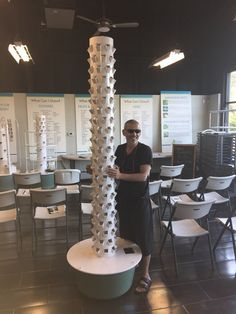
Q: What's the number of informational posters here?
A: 5